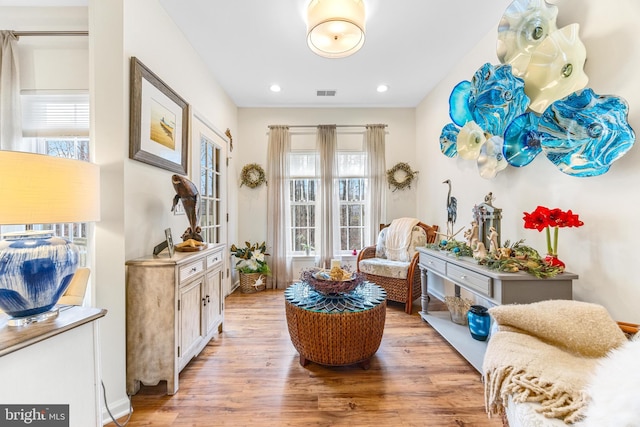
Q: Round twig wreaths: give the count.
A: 2